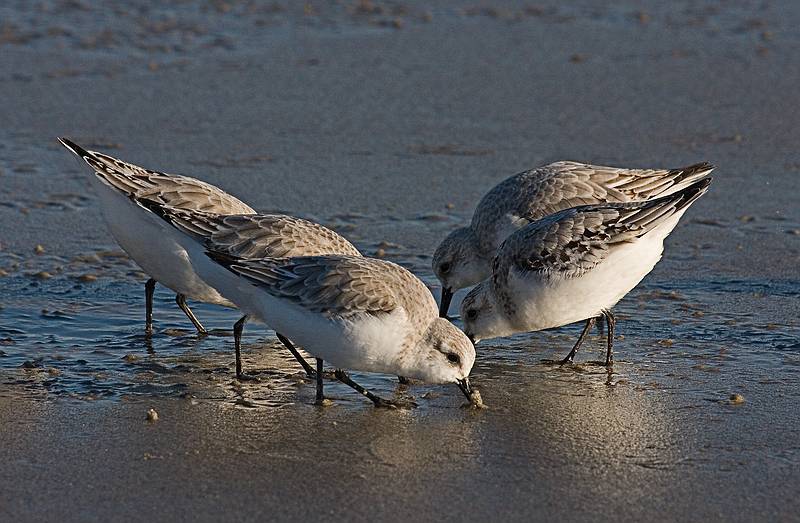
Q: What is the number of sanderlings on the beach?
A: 5